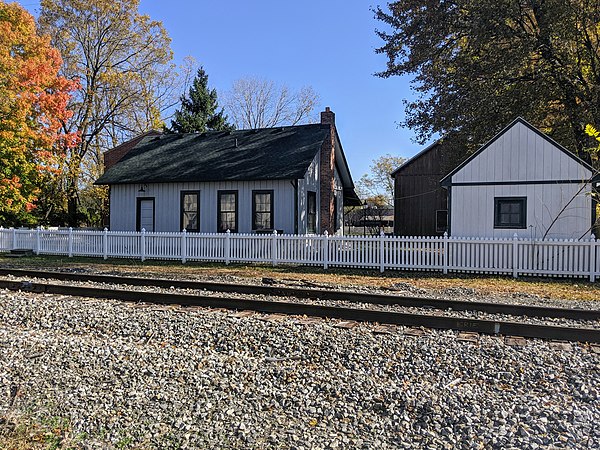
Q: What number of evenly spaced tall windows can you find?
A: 3